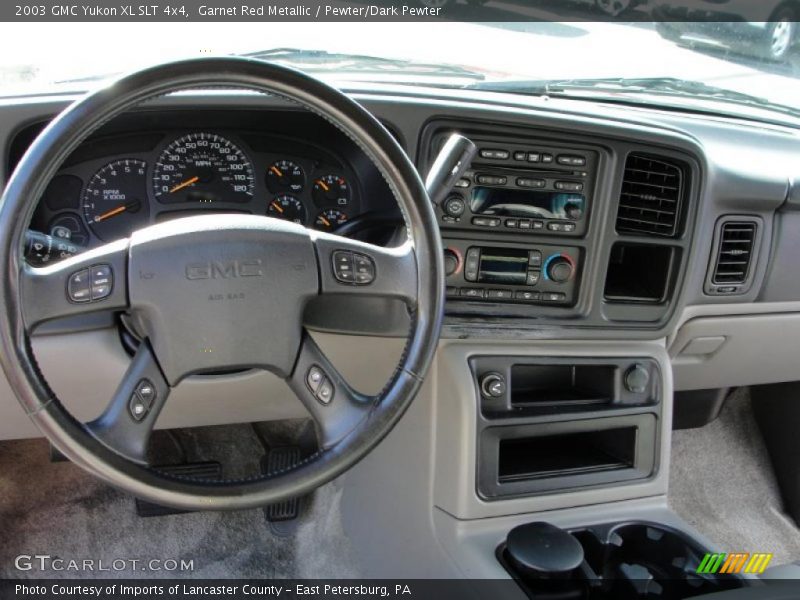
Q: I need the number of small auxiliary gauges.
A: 4